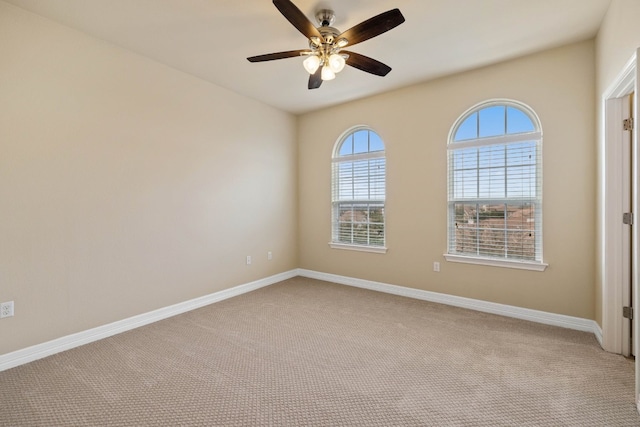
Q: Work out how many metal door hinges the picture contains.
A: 3